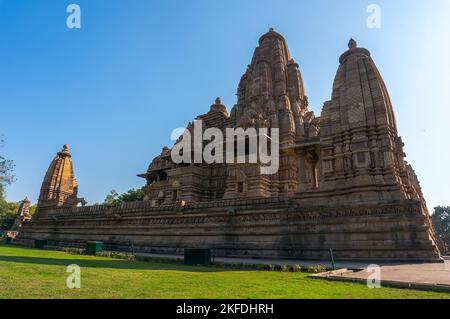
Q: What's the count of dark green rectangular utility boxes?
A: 3